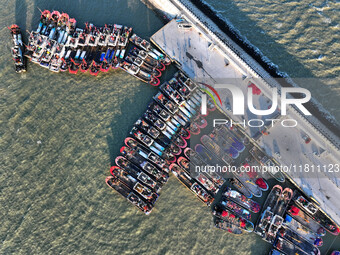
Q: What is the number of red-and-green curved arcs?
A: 2